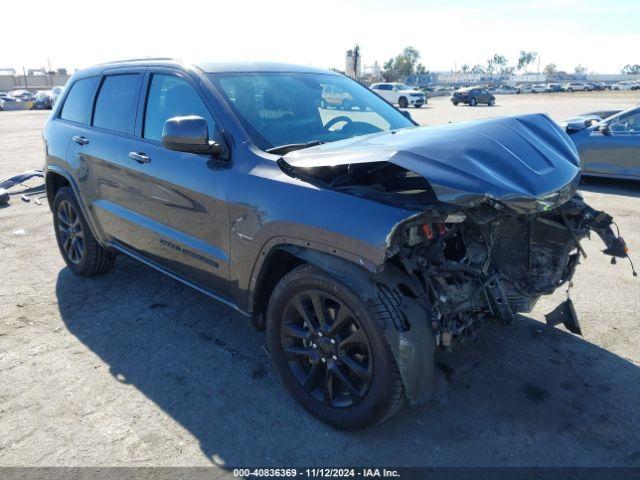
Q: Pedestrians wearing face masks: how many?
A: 0